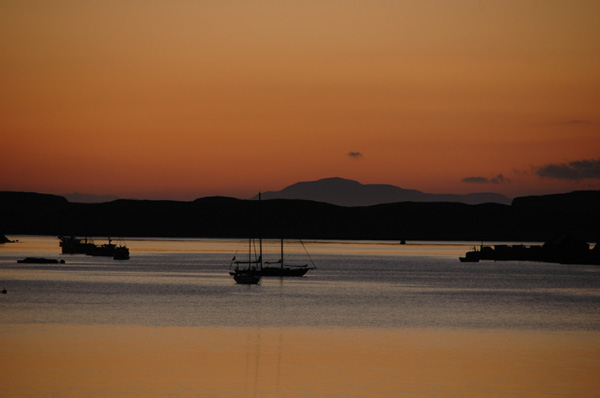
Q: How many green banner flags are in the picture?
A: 0